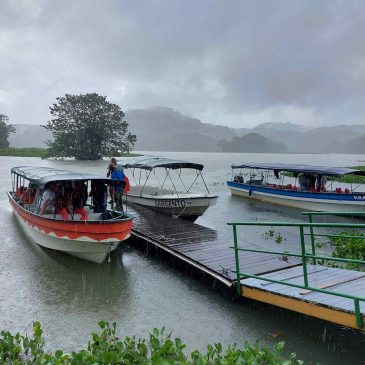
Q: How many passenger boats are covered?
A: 3